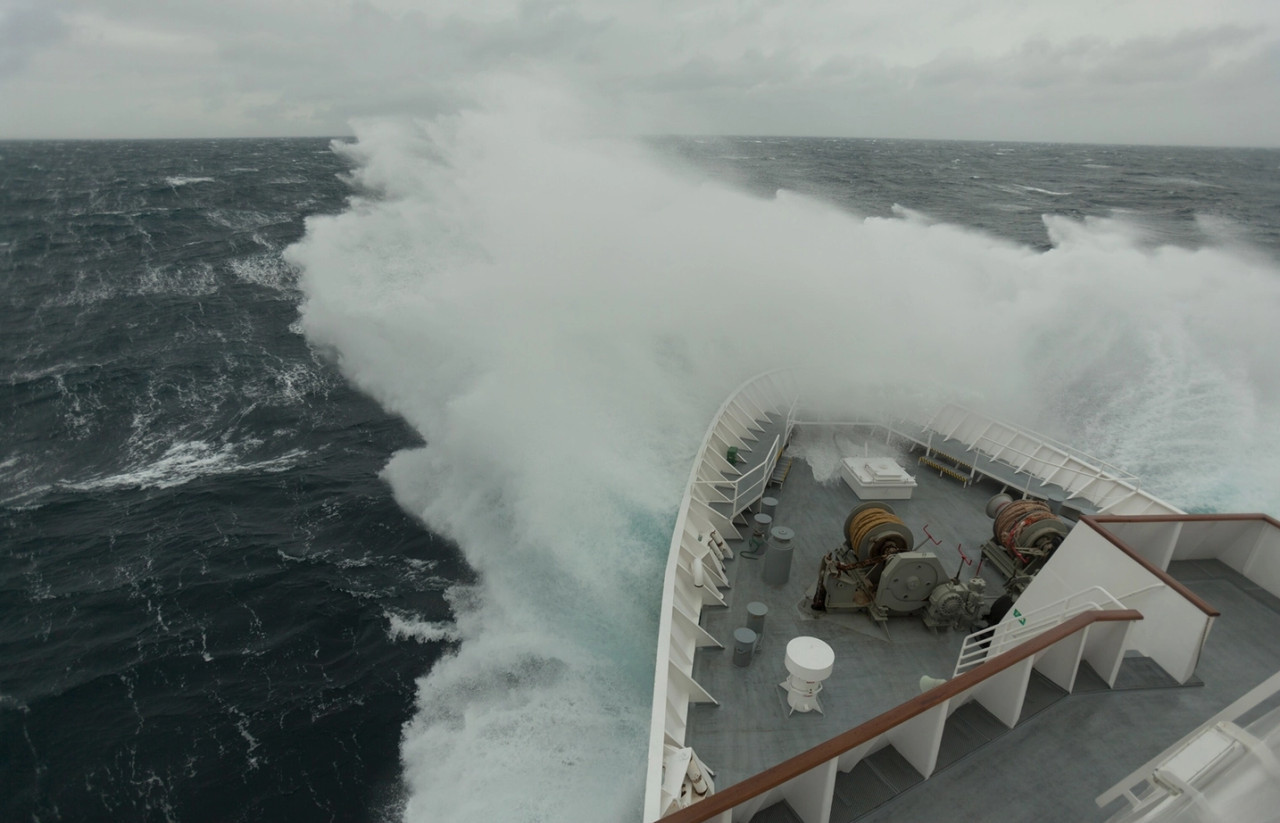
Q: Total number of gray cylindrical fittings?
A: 5